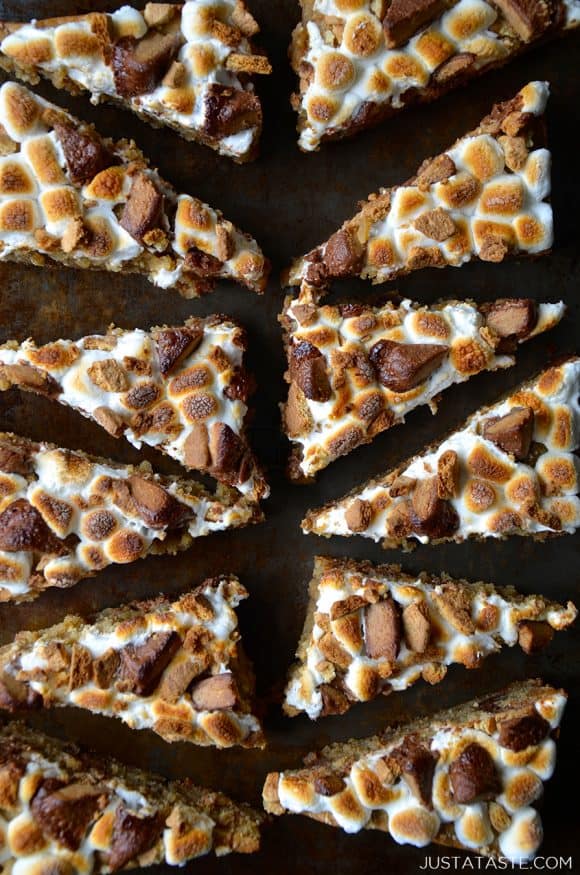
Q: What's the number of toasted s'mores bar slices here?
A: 12